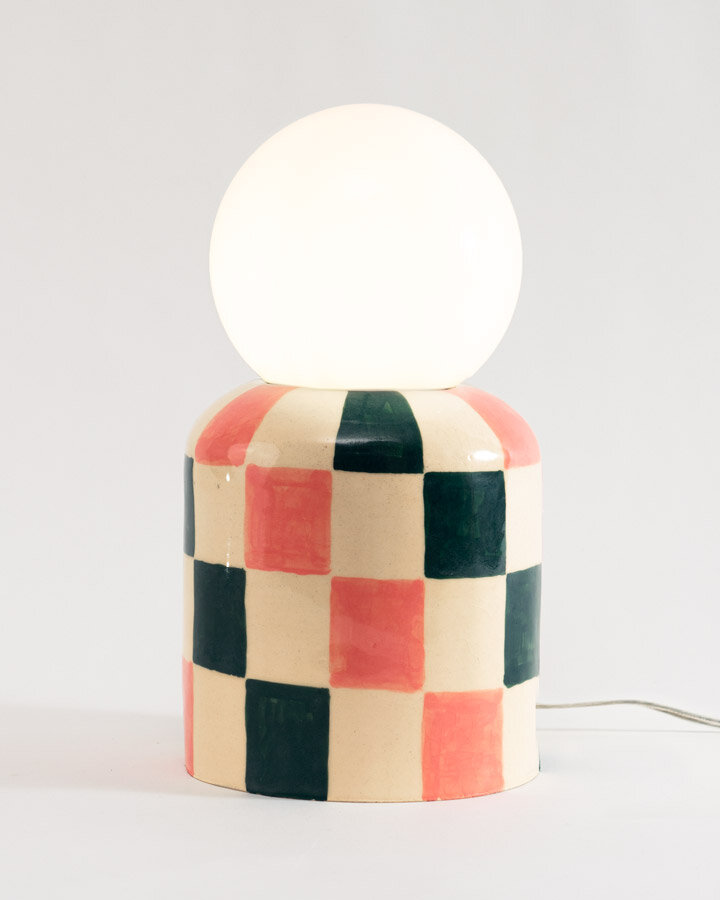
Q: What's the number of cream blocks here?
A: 12